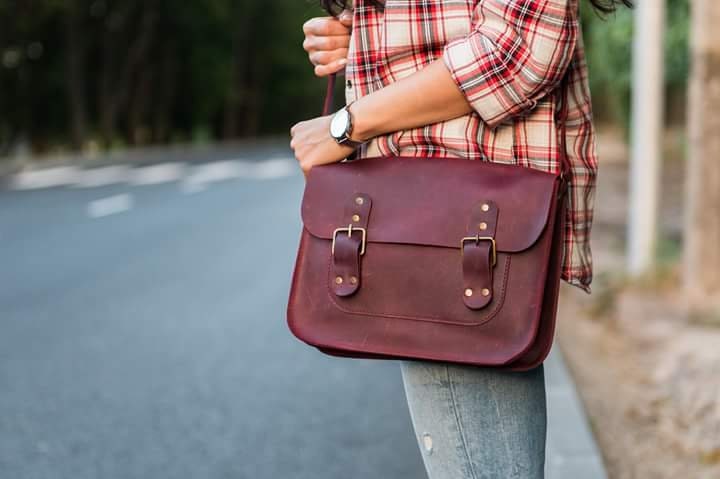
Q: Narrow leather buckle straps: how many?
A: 2